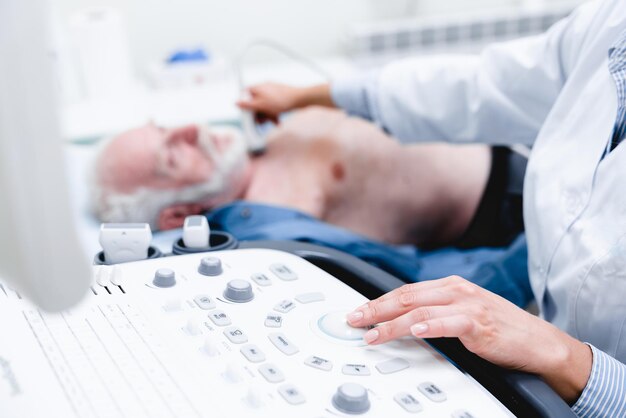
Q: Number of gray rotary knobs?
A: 4